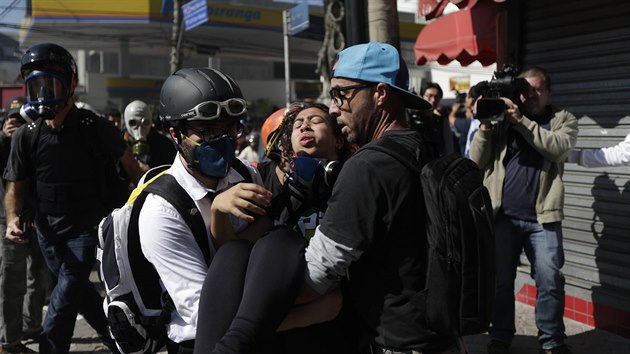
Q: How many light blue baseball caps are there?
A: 1